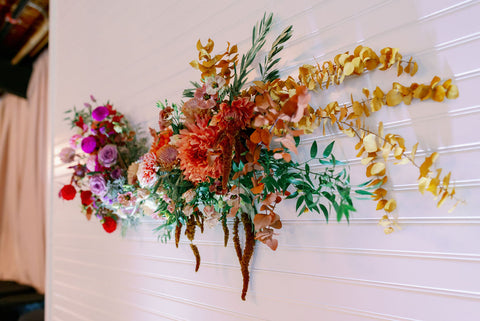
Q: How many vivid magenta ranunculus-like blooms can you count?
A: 2